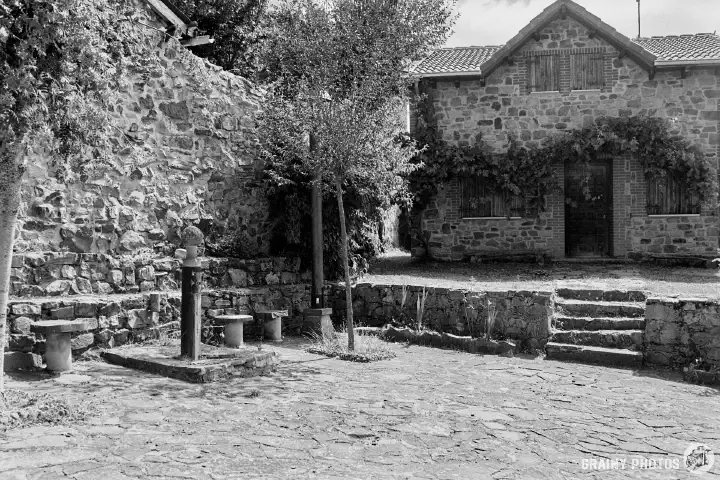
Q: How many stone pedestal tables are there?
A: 3